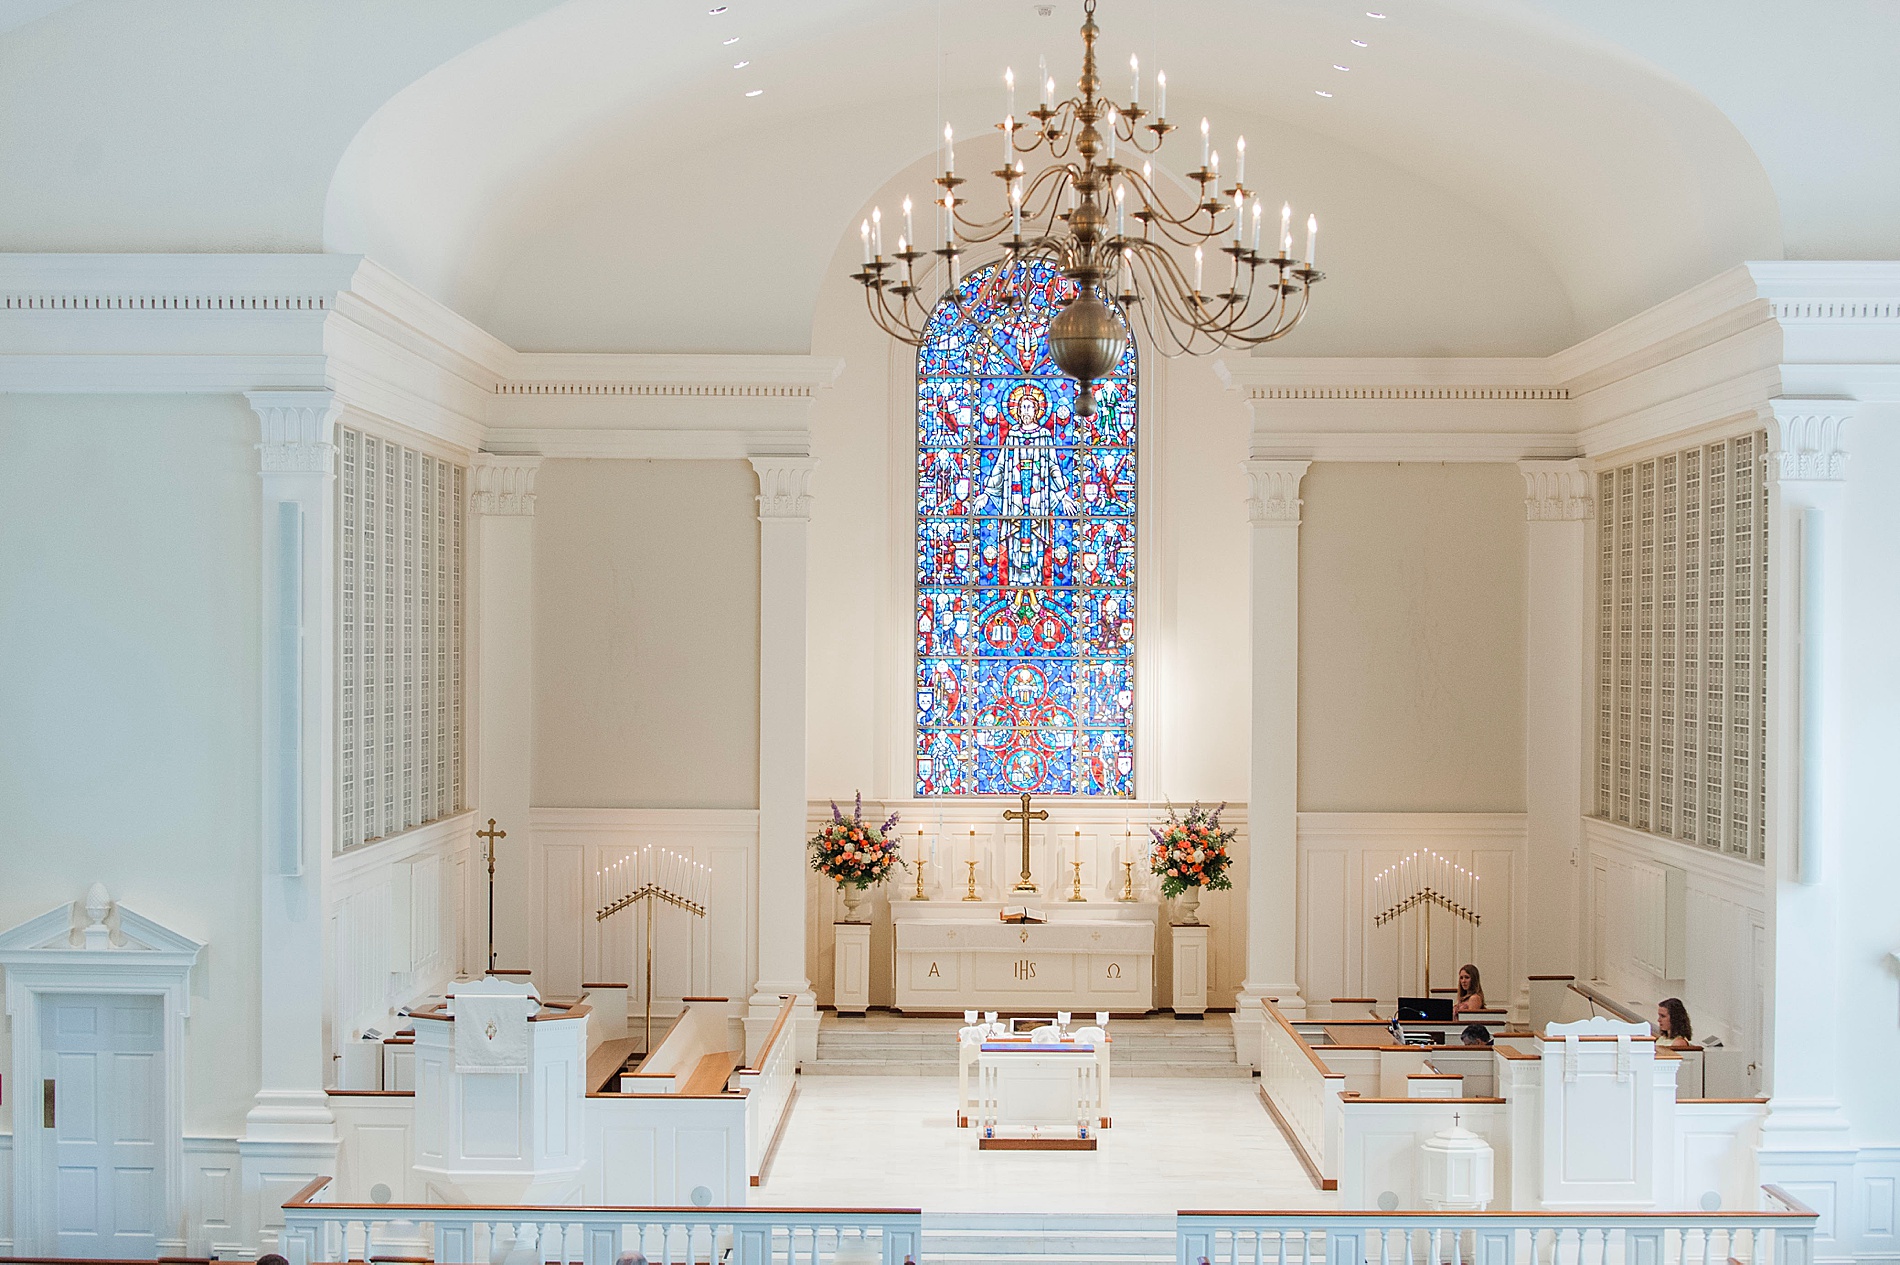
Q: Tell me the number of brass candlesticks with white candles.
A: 4